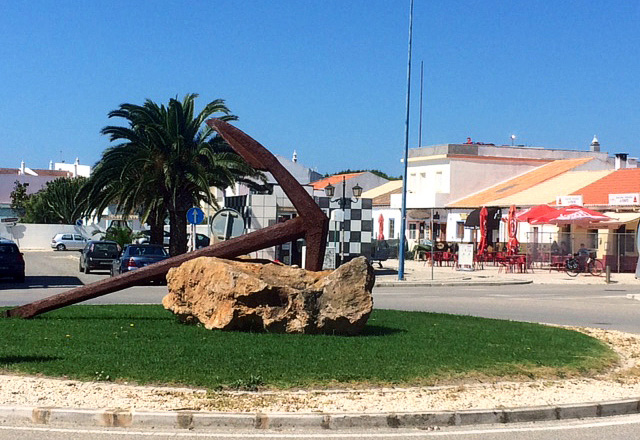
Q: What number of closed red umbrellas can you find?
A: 3